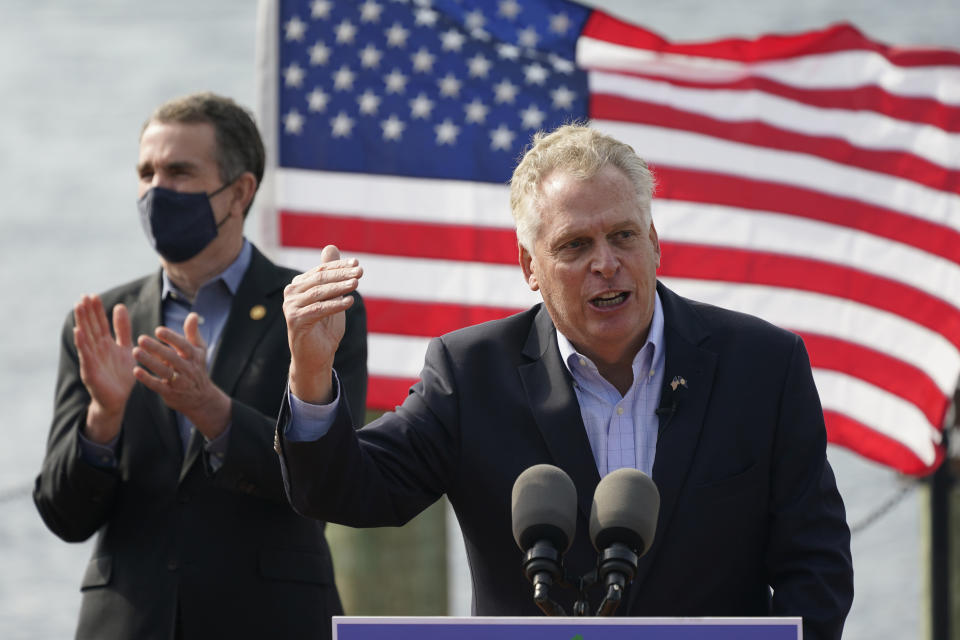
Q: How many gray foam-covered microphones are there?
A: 2